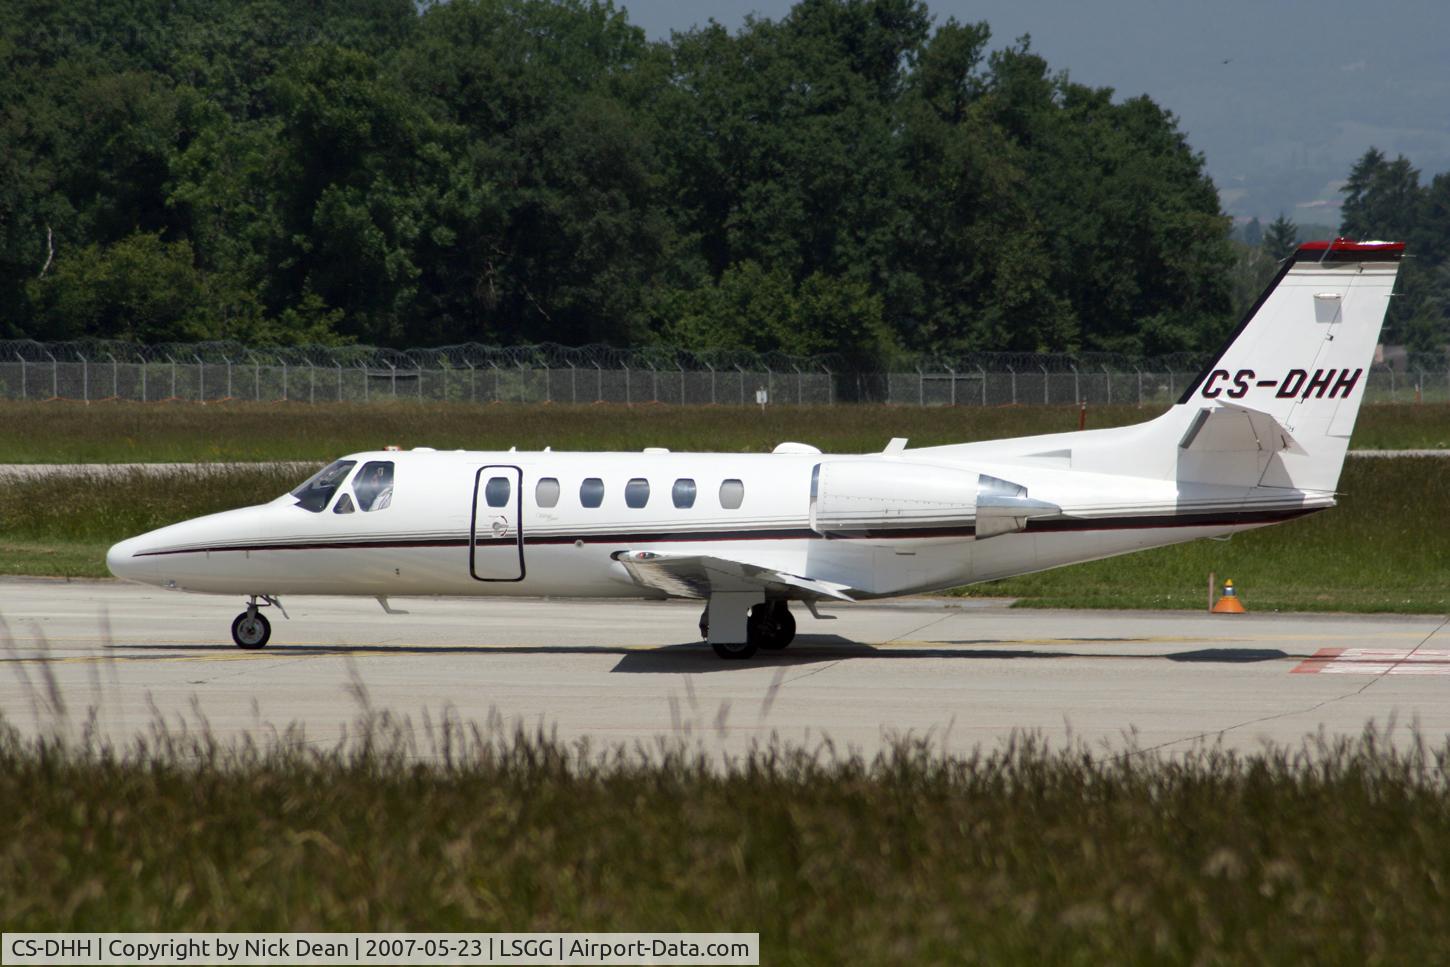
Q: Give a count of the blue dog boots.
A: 0